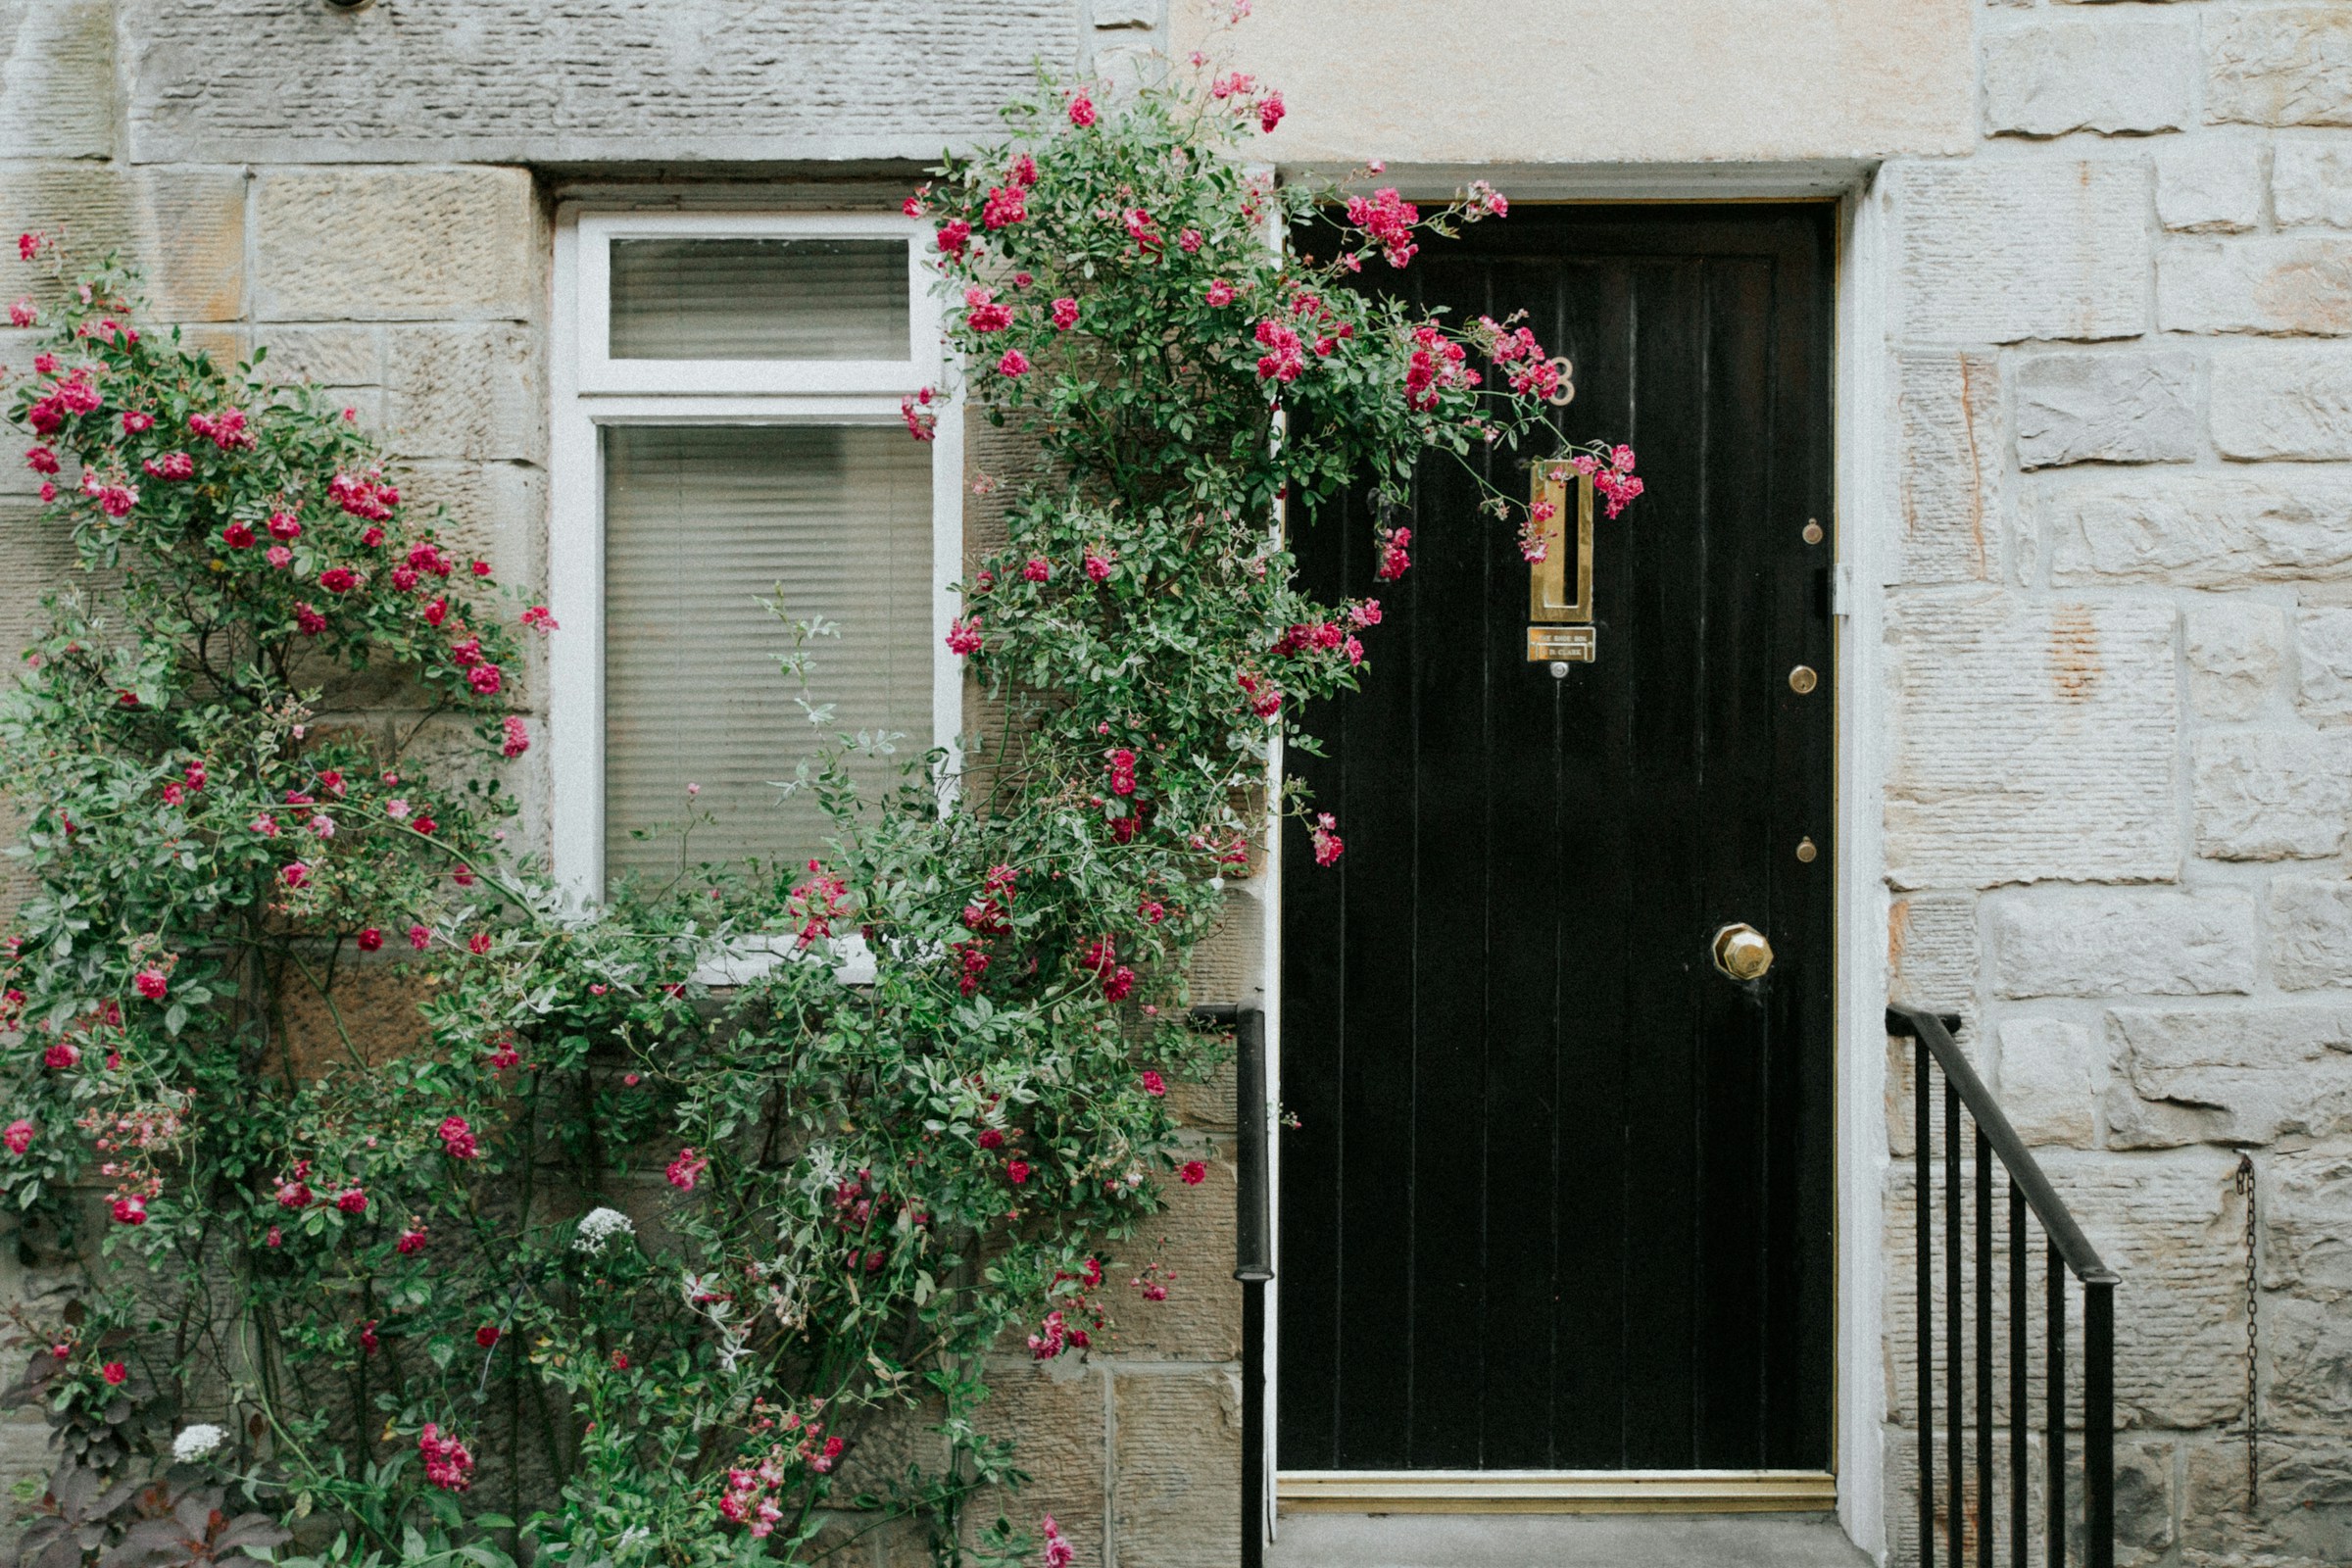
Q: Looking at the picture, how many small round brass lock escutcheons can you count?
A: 3